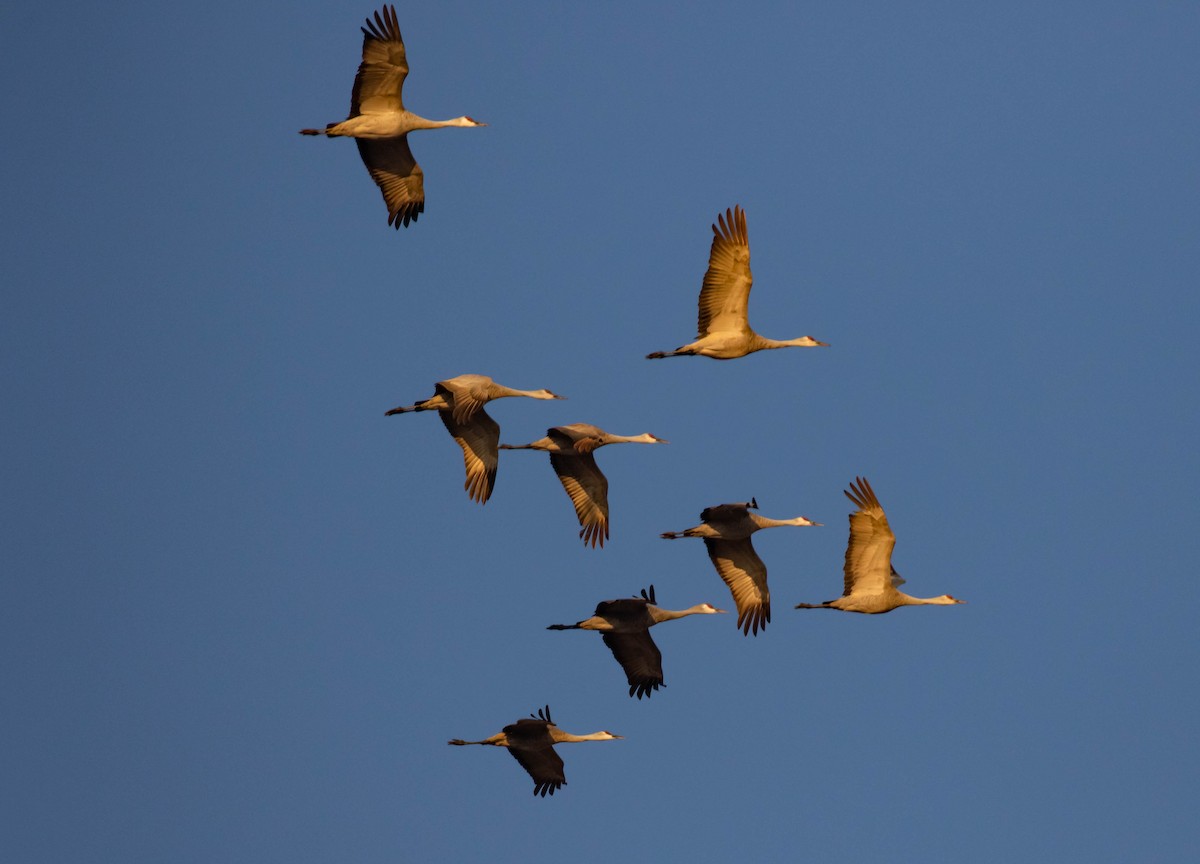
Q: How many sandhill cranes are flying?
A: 8